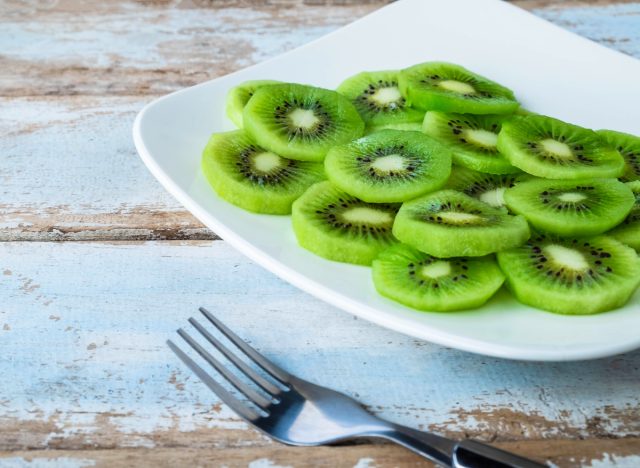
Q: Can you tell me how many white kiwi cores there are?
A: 13